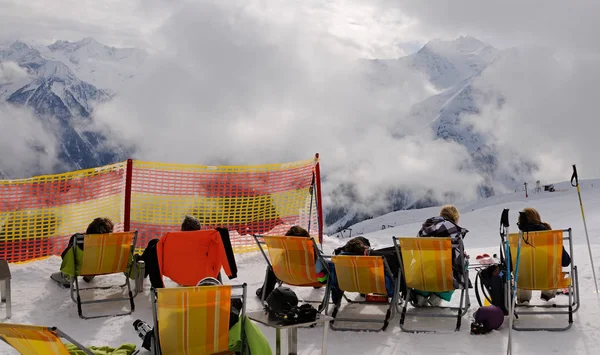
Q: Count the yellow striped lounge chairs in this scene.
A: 7